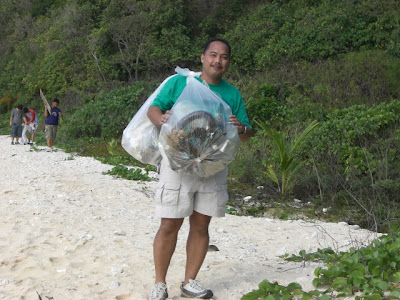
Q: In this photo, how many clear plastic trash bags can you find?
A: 2